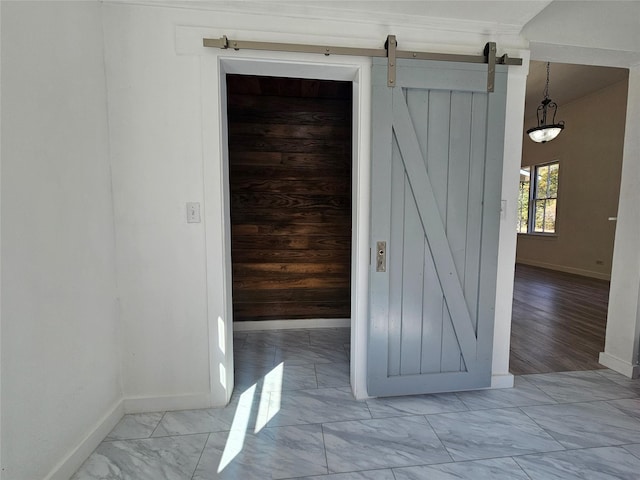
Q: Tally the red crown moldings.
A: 0